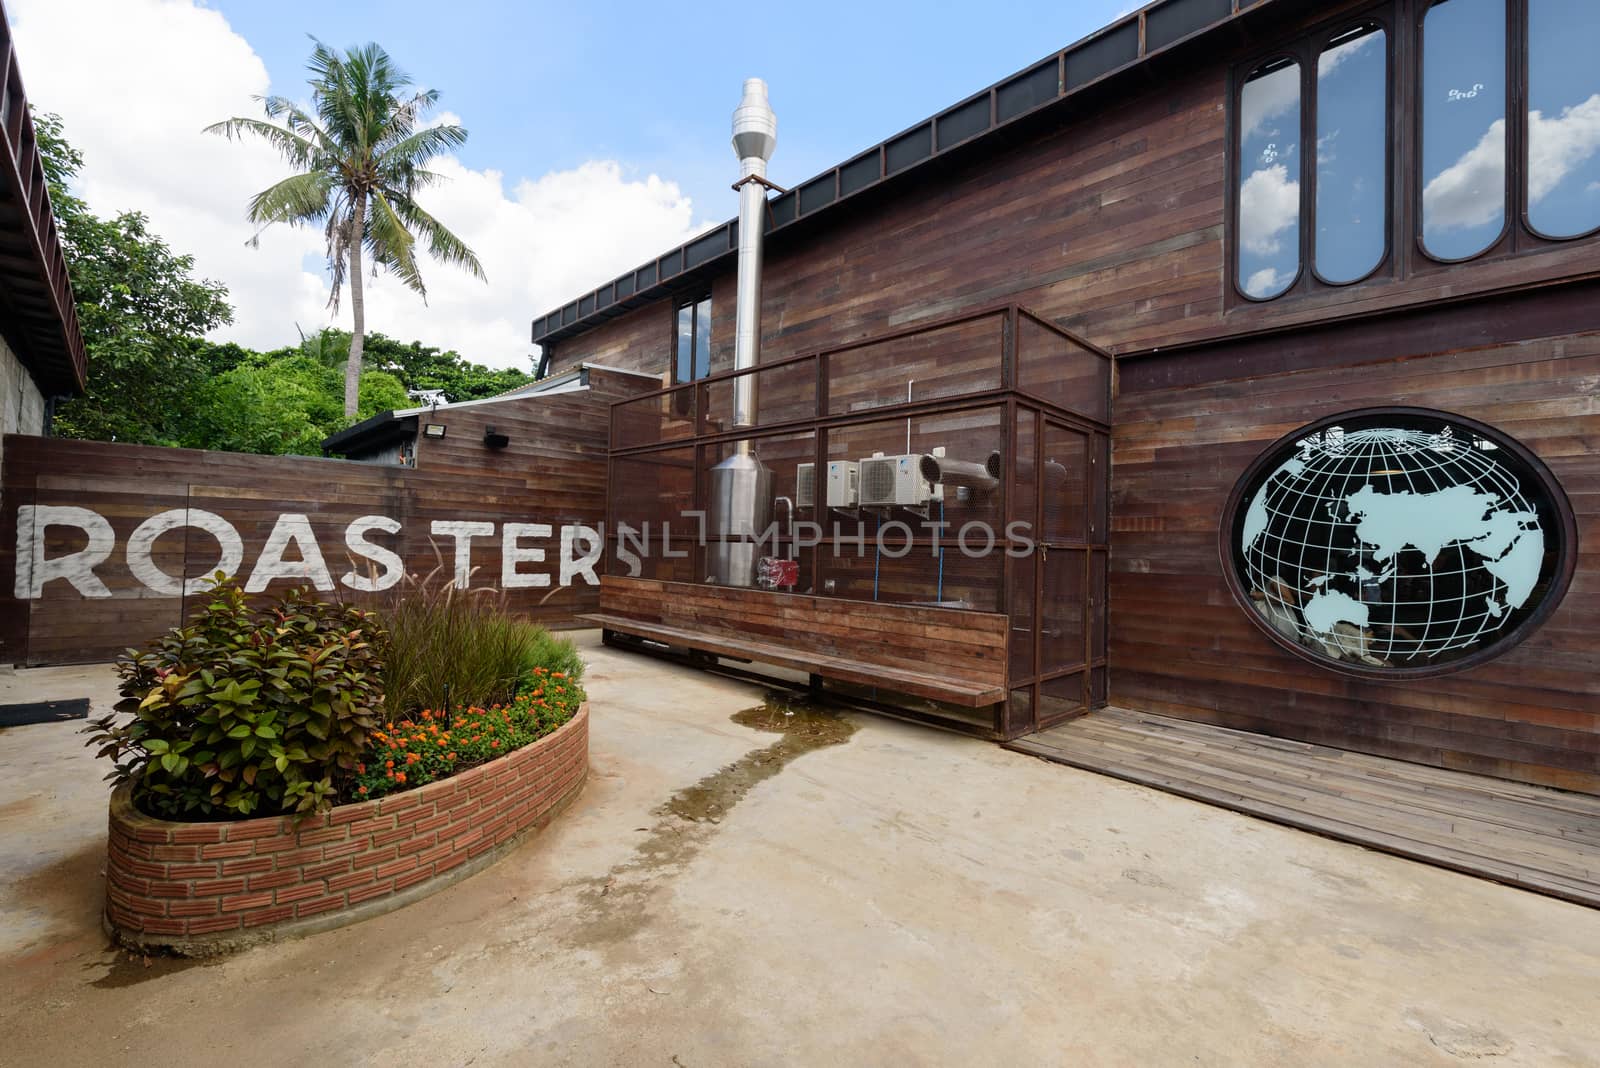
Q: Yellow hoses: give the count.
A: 0